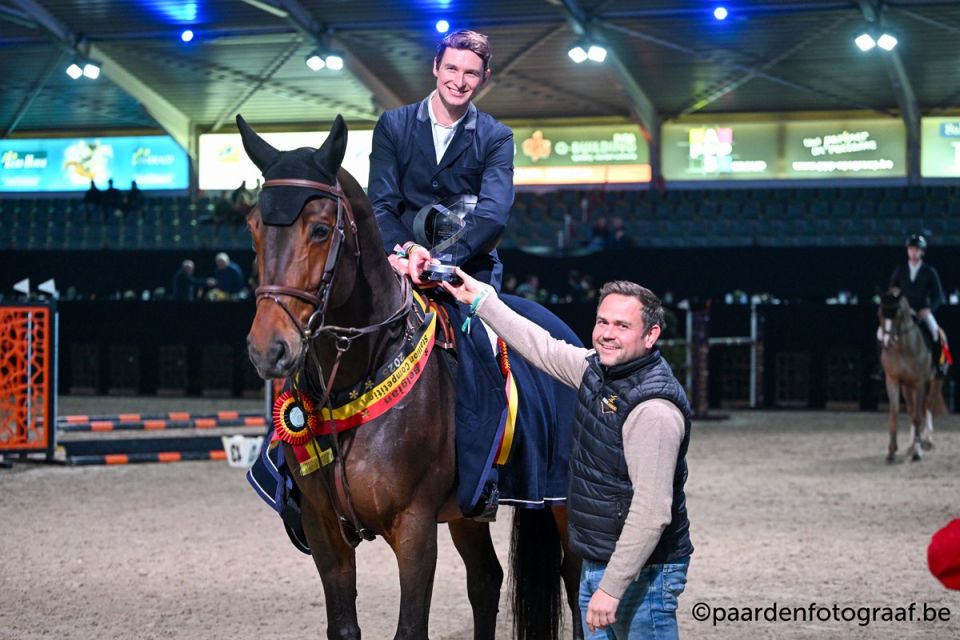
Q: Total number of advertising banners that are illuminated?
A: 5